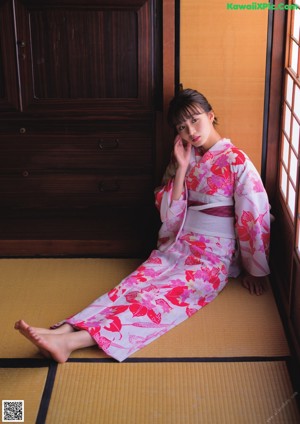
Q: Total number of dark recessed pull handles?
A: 2